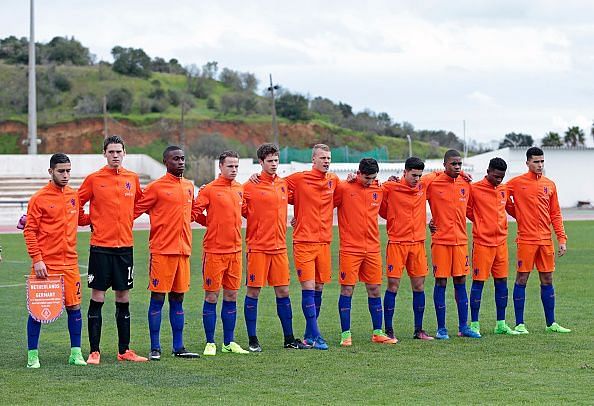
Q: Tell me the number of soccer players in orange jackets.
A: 11